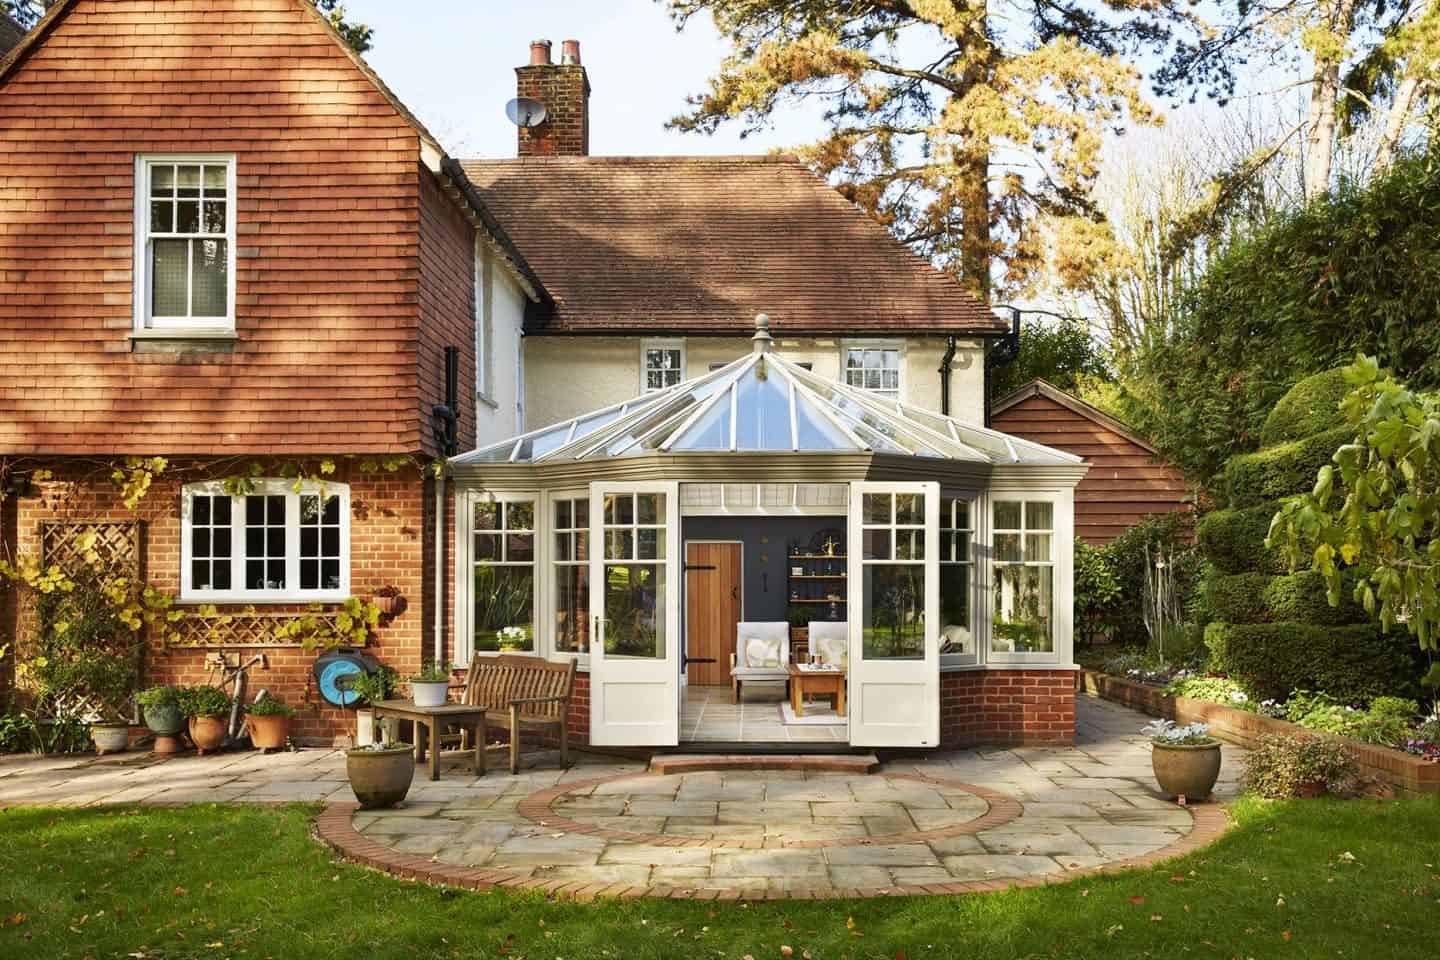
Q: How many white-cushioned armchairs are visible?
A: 2